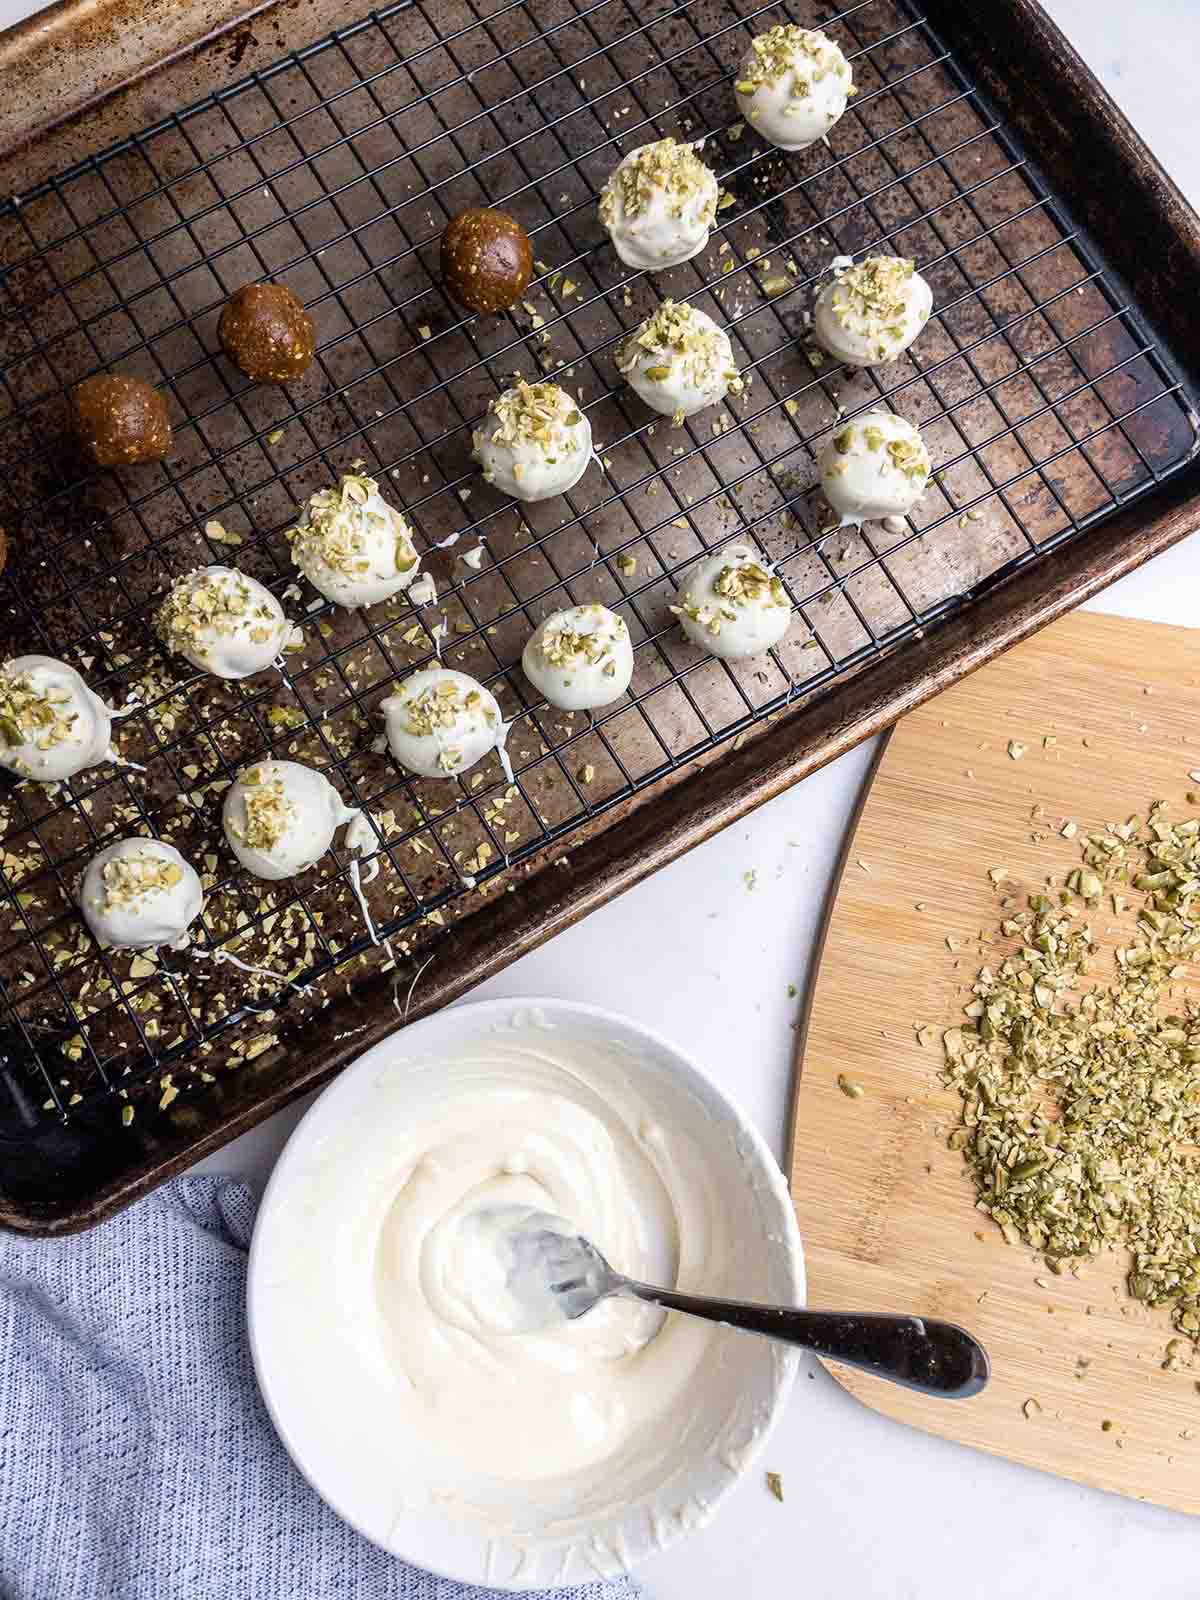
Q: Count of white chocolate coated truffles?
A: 14